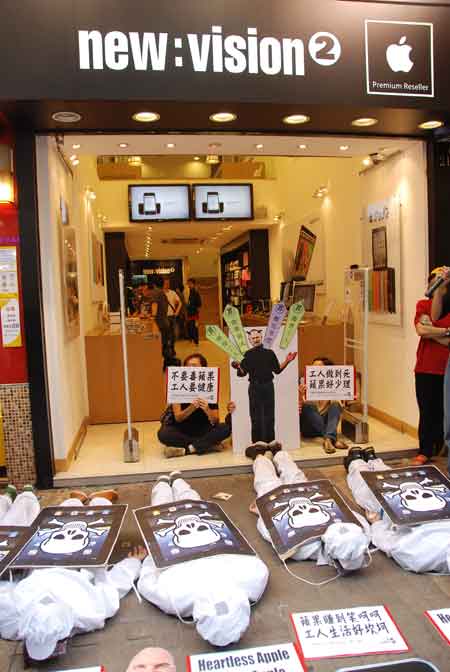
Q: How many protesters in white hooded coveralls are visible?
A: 5